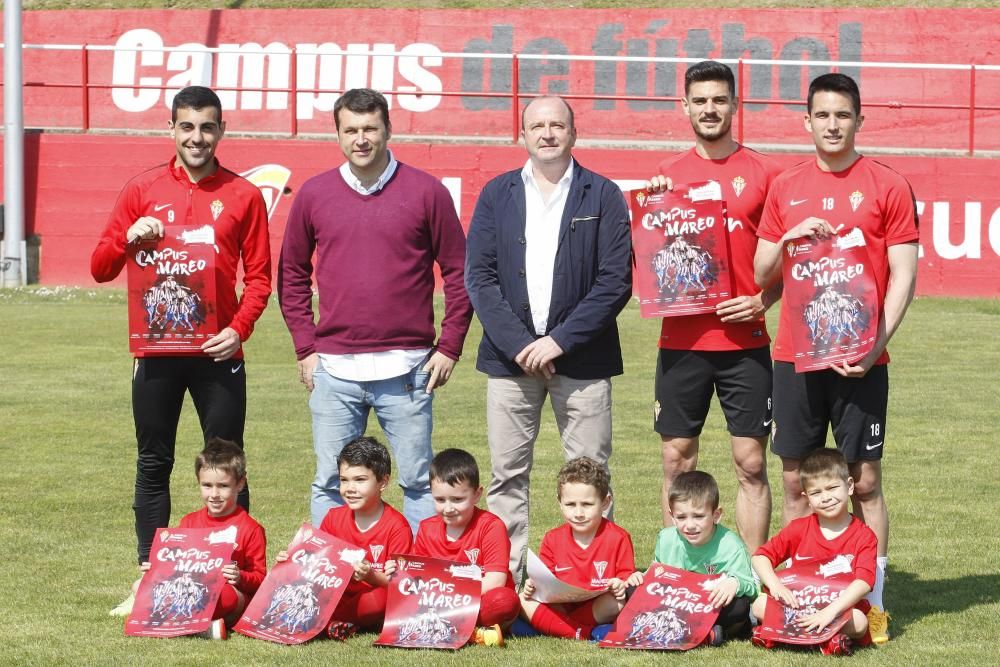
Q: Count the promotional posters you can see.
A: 9